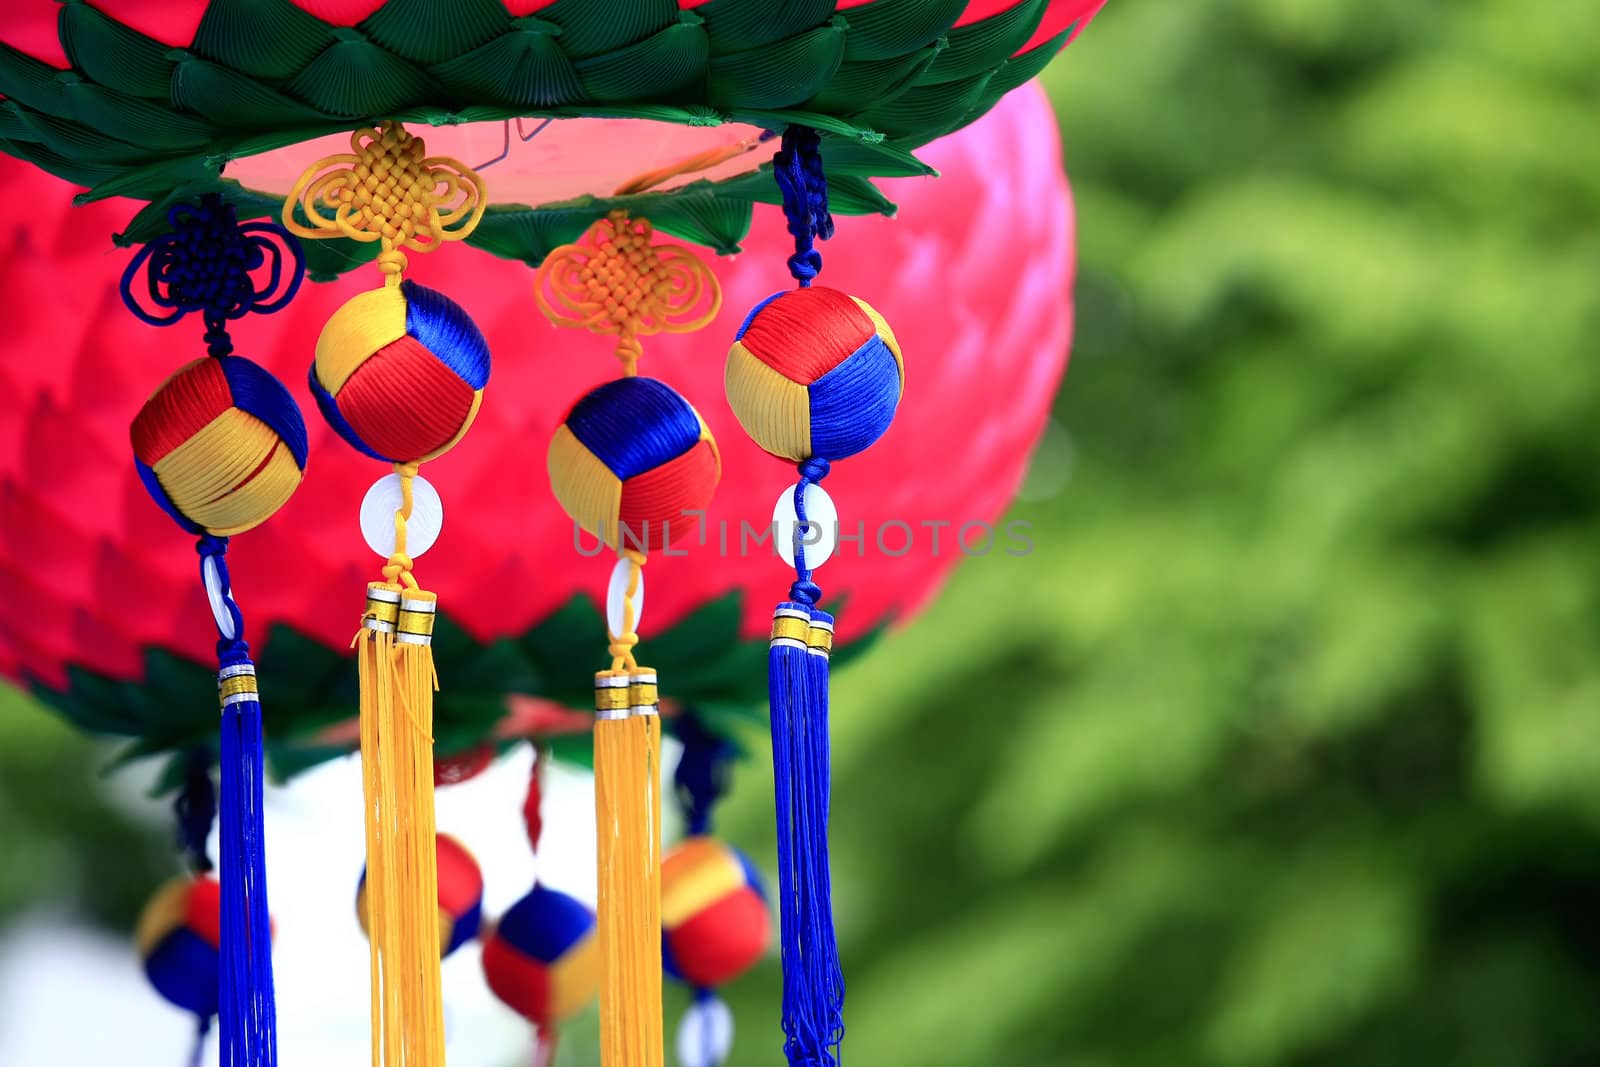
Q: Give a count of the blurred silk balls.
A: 4